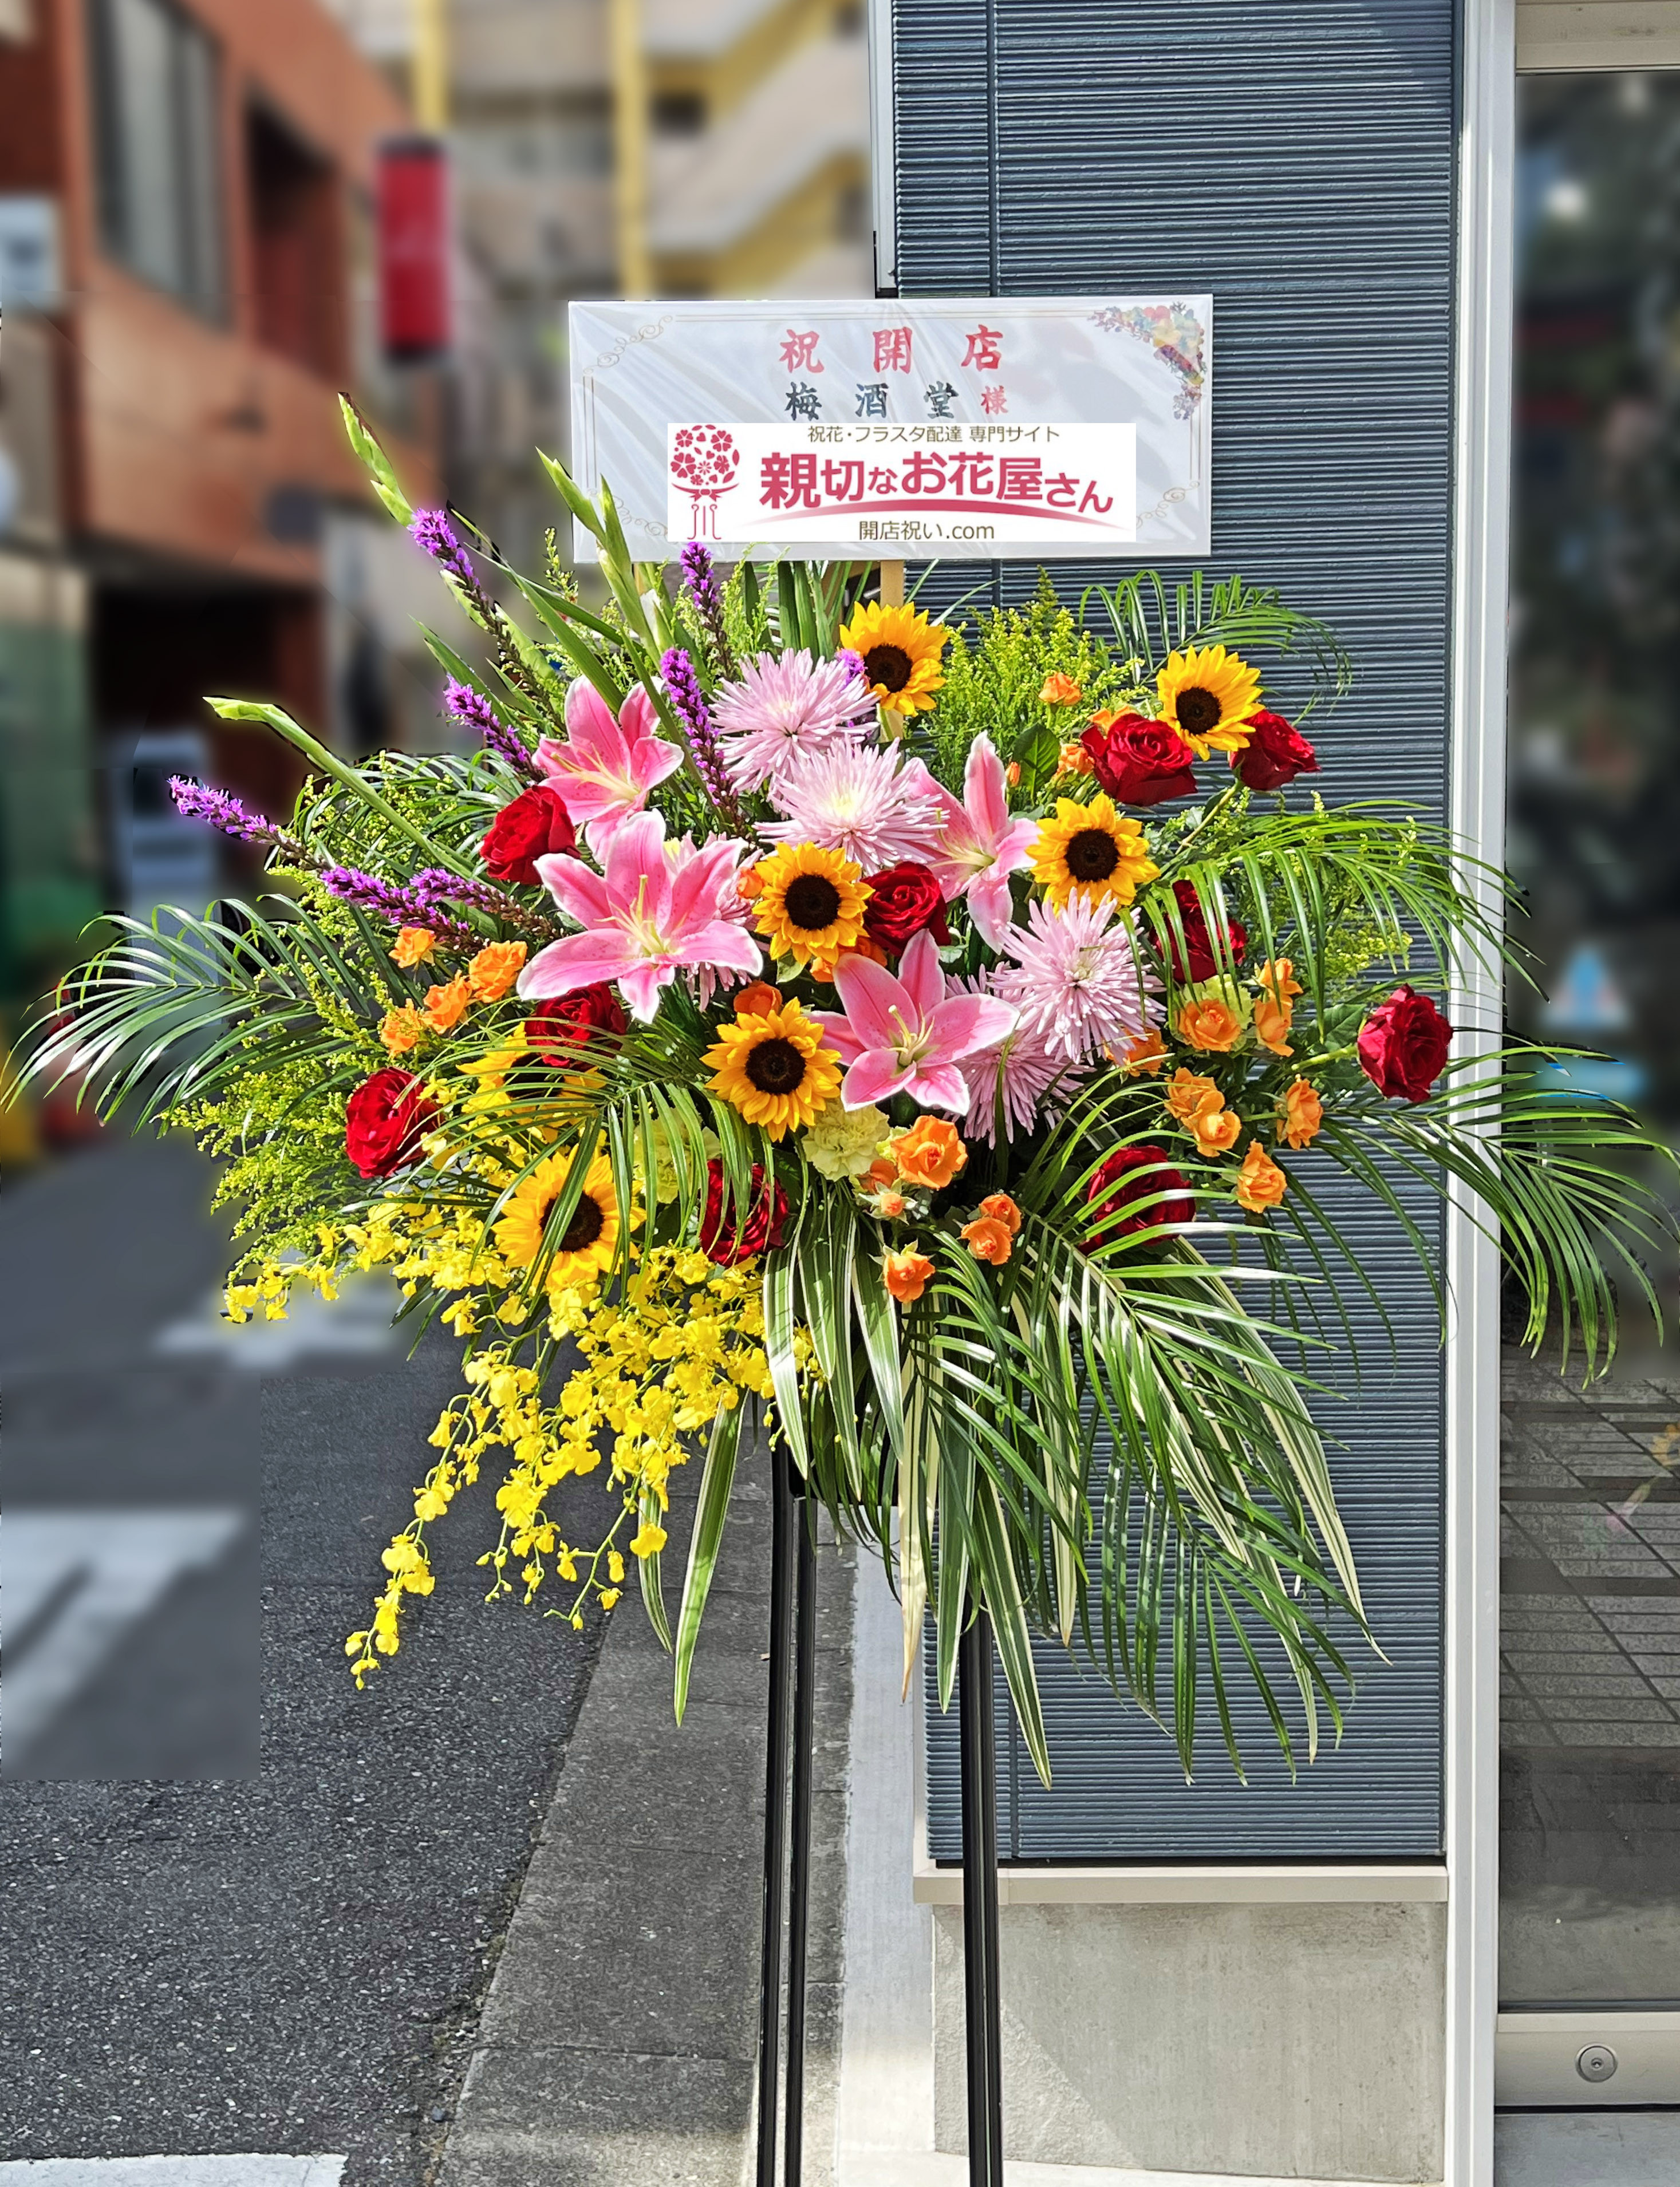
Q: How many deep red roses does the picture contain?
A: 10